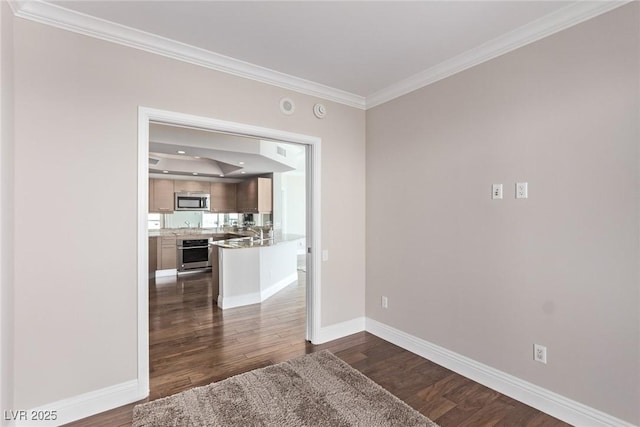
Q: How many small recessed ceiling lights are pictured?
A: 7